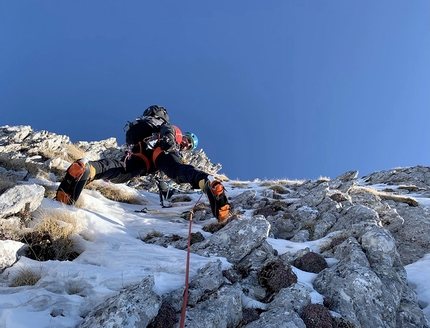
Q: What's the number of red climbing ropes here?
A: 1